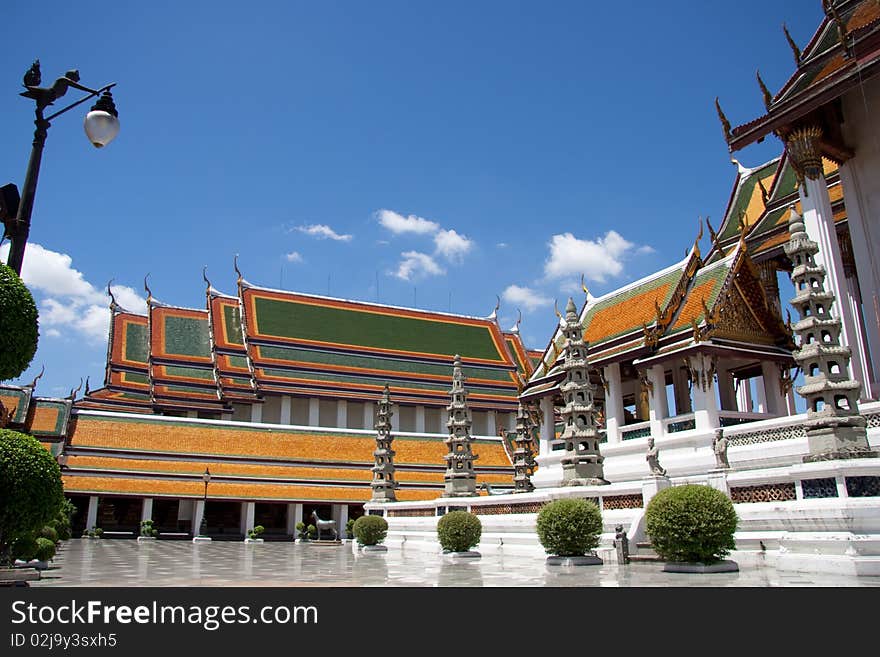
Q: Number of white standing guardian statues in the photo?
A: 2